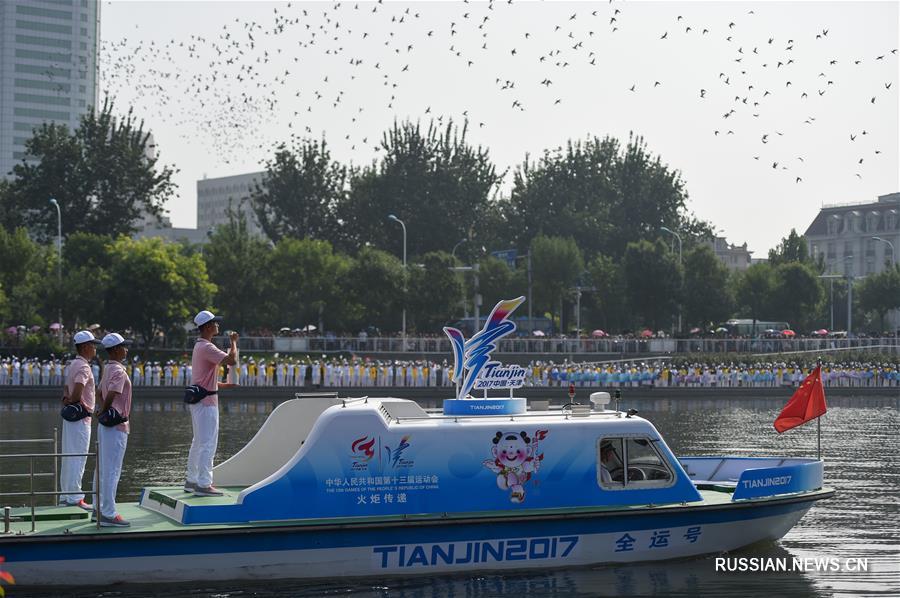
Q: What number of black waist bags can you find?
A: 3